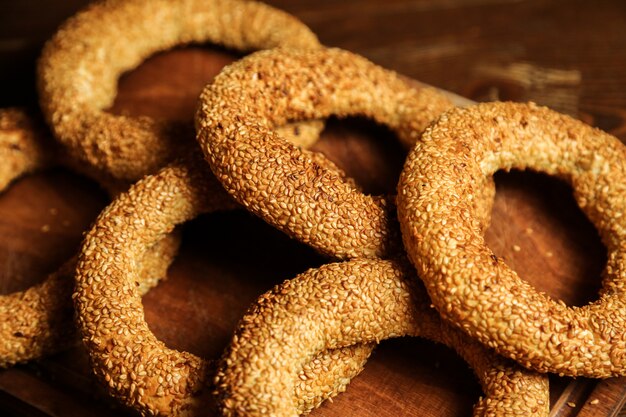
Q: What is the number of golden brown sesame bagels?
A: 6